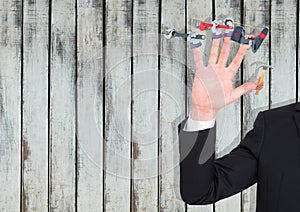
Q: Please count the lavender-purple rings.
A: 3